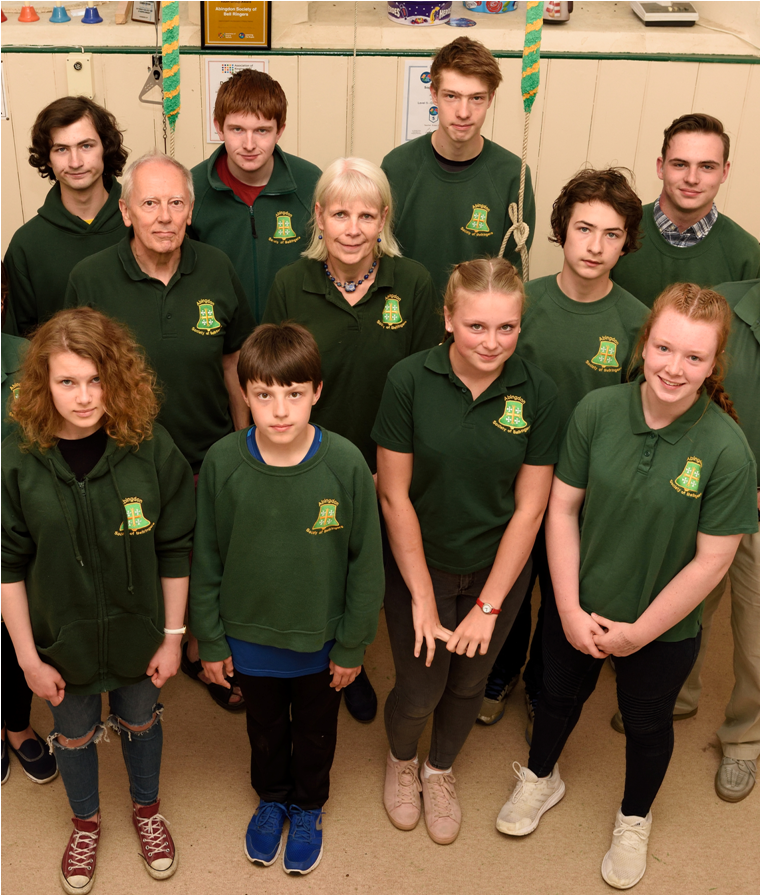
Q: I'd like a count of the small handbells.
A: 4